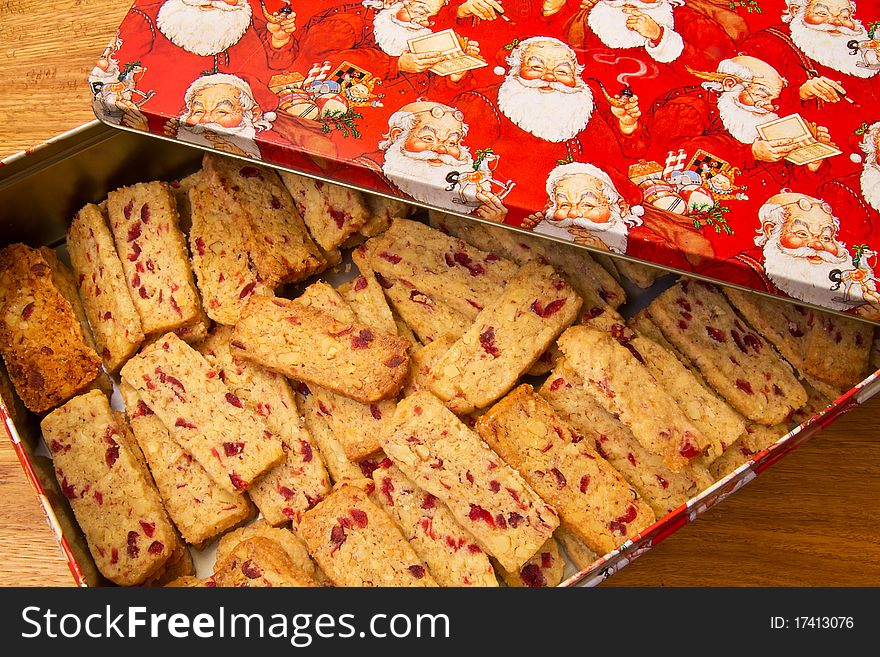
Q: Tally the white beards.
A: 12